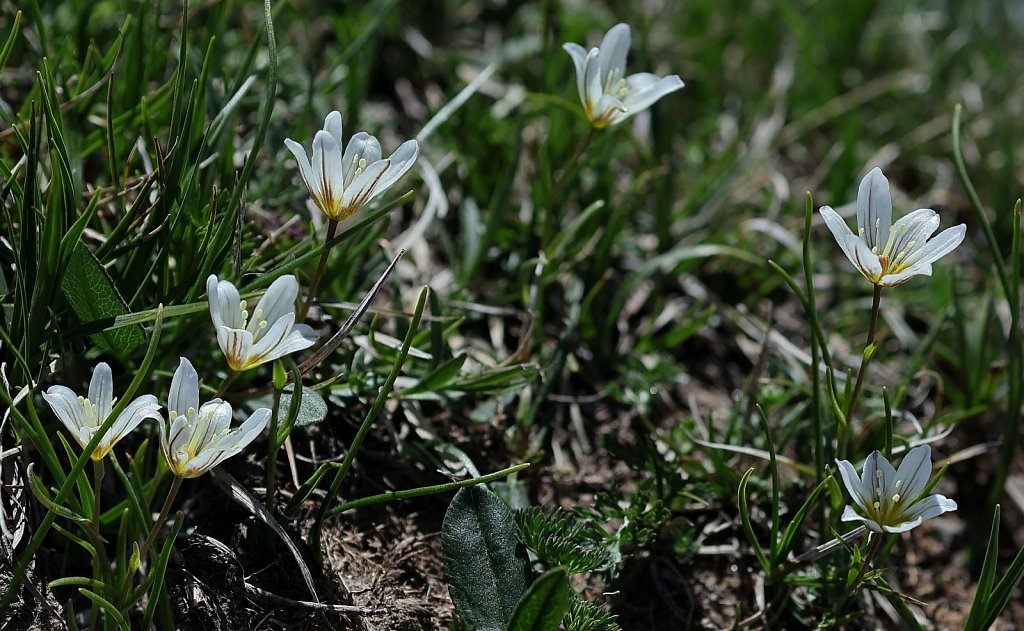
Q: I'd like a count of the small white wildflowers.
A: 7